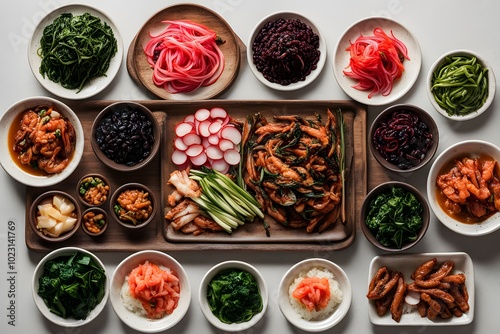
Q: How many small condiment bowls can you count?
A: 4